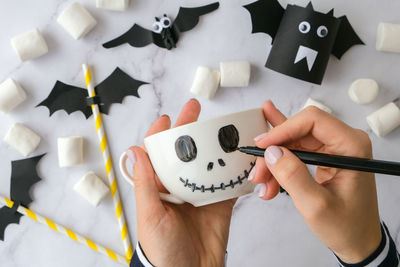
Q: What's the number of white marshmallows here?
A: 13